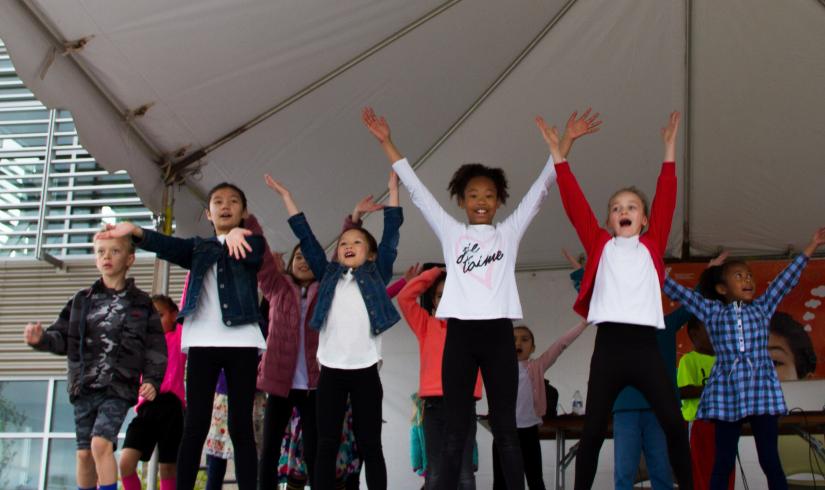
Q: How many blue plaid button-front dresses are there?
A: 1